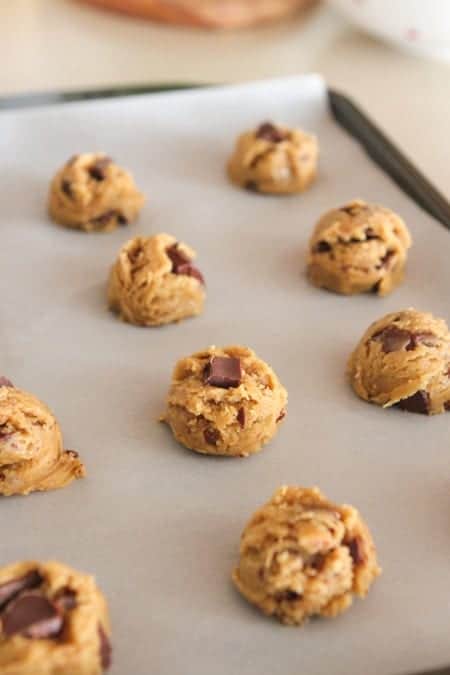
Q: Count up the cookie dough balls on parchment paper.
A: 9